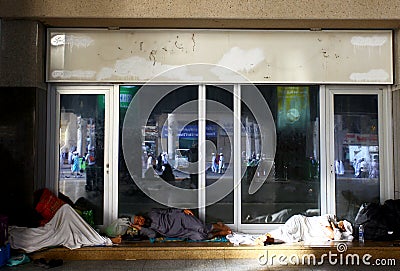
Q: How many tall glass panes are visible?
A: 5